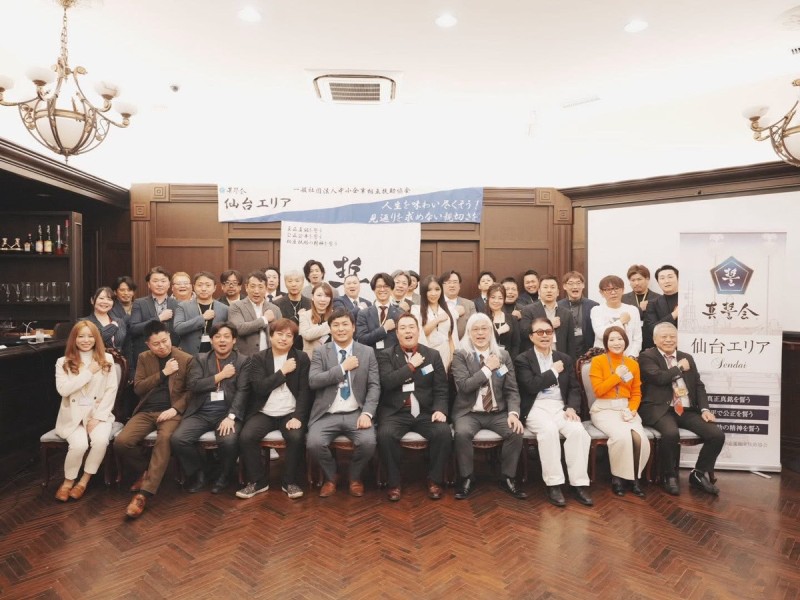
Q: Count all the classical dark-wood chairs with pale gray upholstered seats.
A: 10